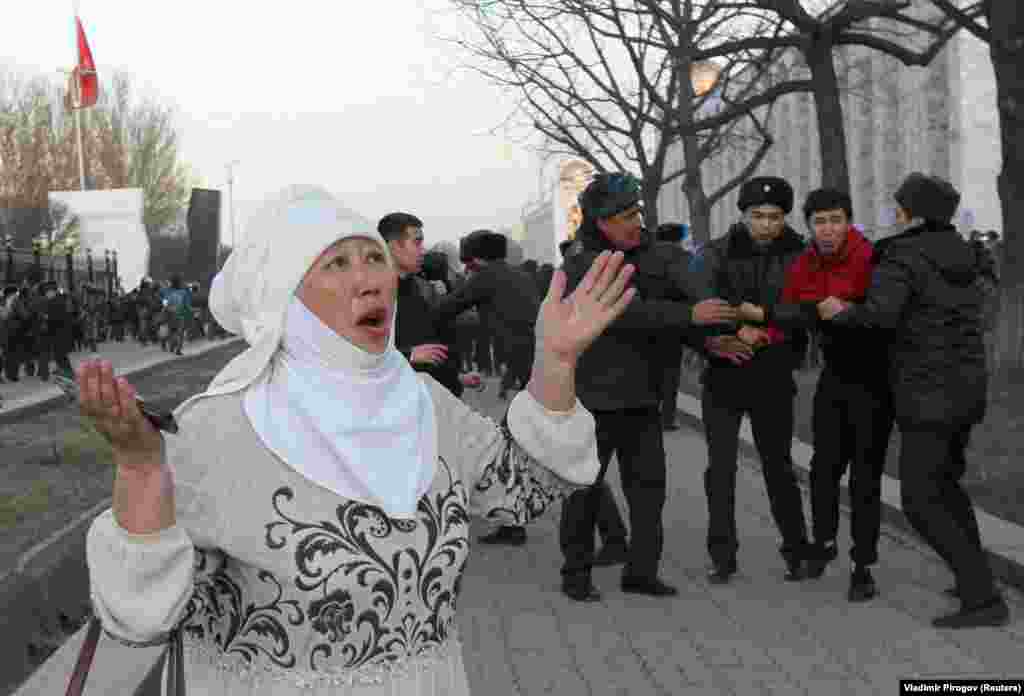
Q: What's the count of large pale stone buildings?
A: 1